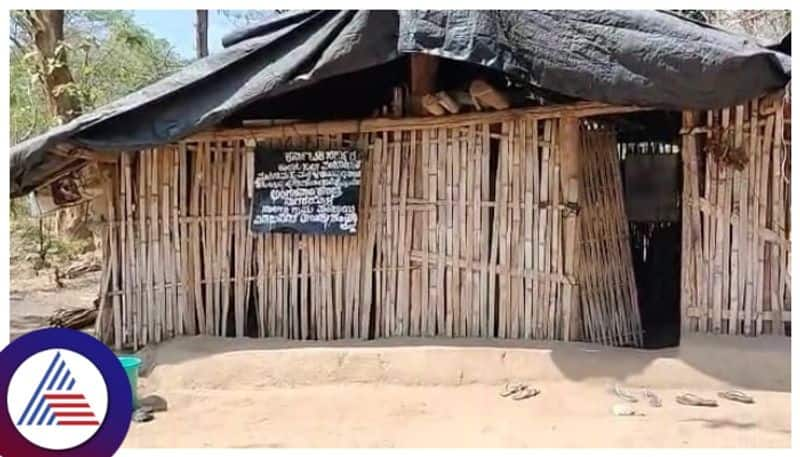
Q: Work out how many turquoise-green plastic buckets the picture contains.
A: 1